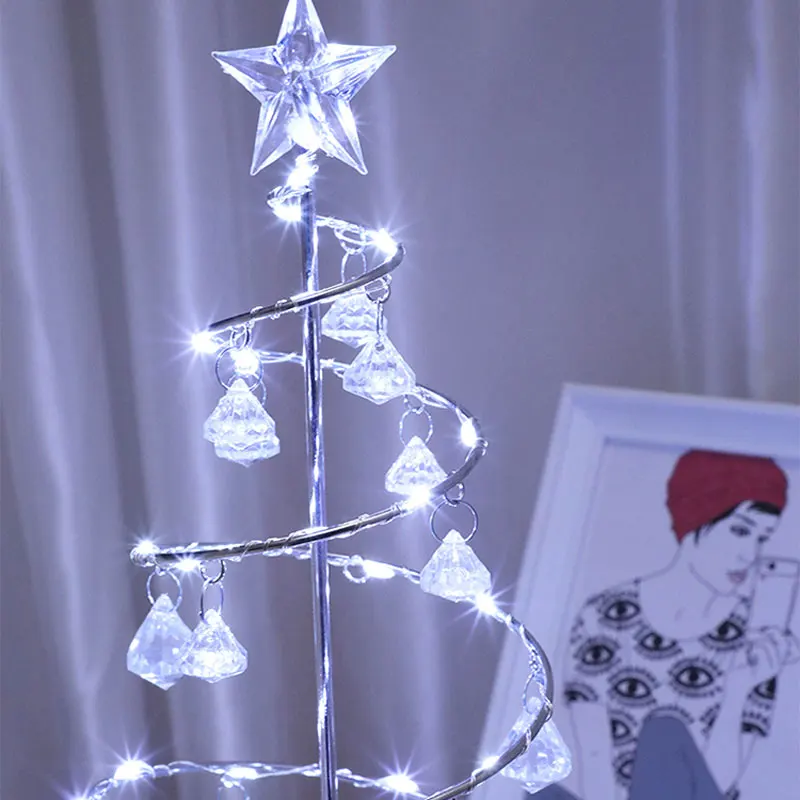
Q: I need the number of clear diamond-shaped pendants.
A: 9